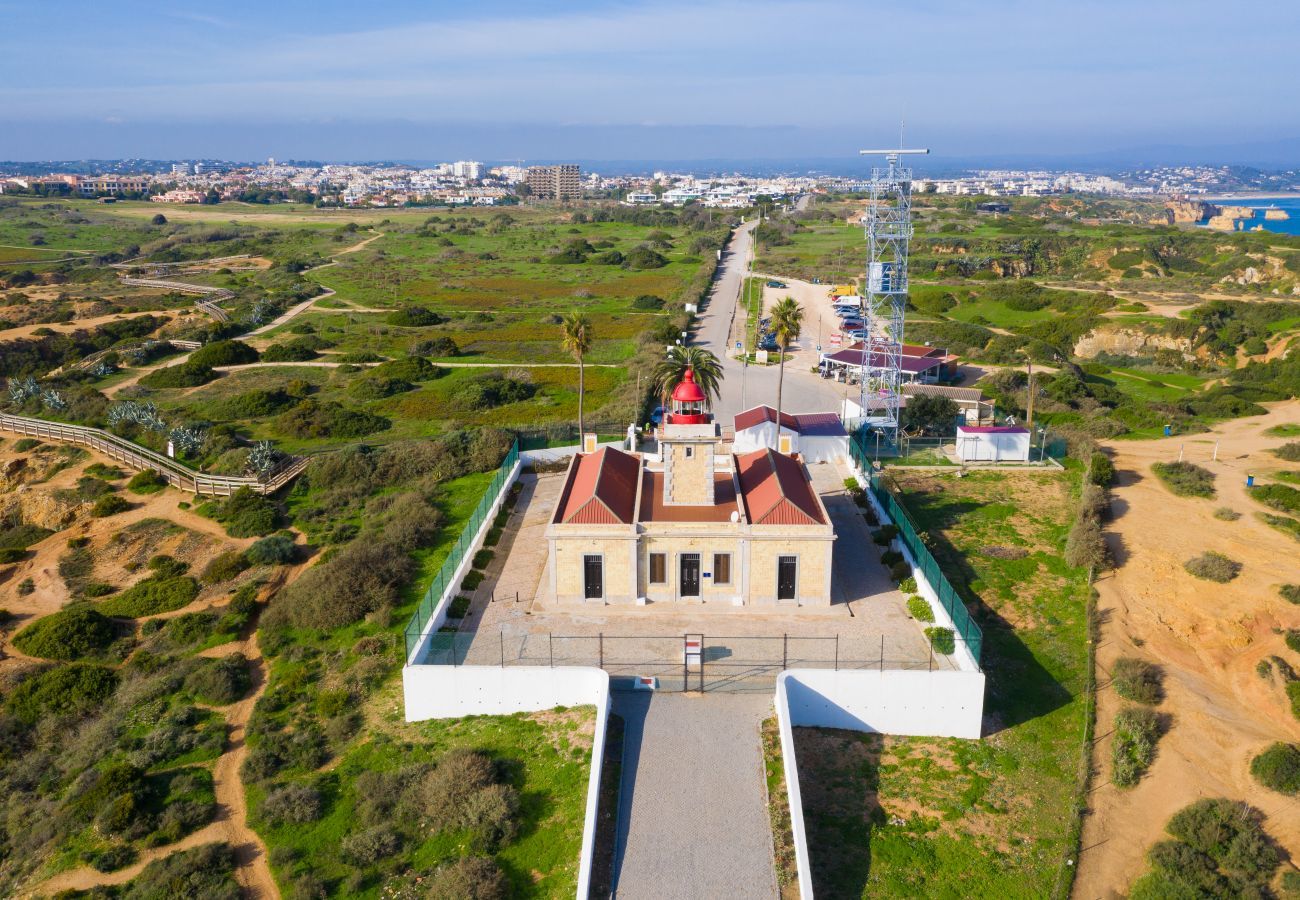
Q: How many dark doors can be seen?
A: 3